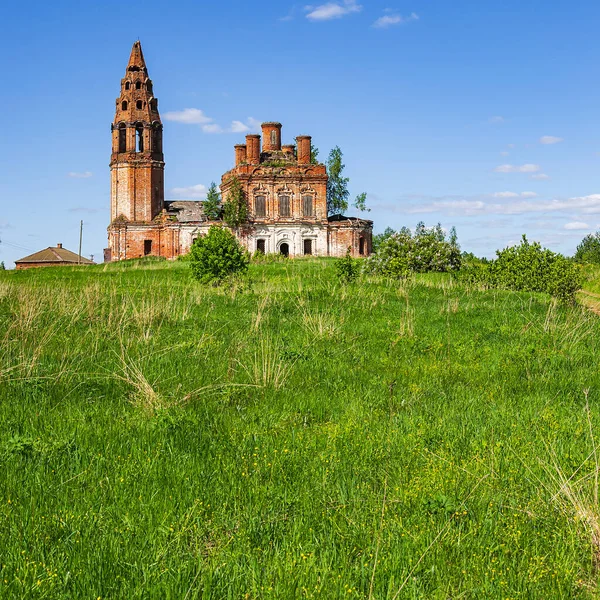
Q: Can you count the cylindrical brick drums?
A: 5